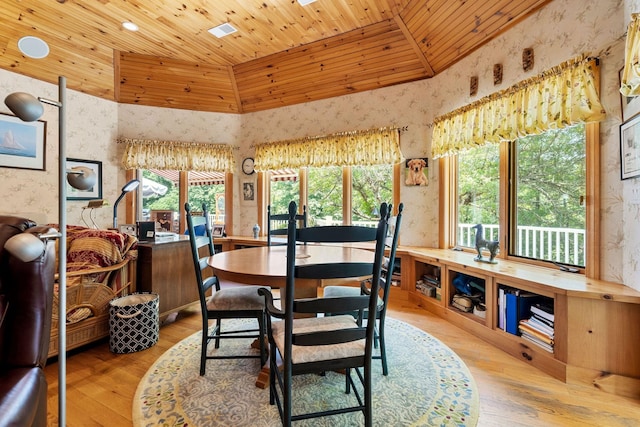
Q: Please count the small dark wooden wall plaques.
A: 3